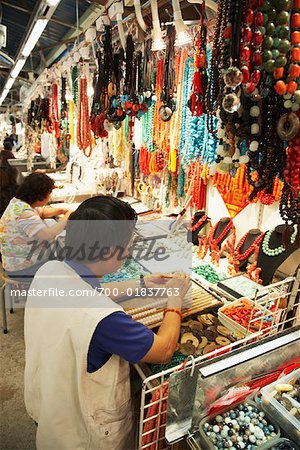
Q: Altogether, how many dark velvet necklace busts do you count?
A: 4